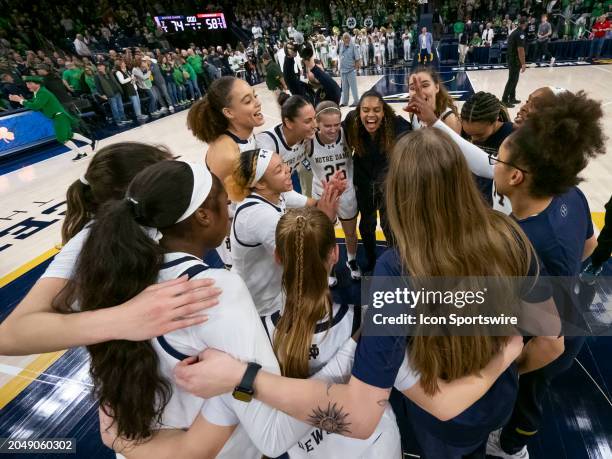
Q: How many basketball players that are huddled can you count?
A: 13